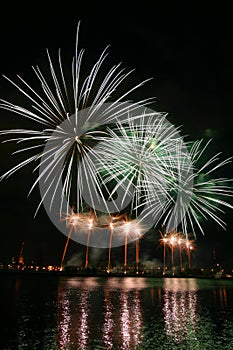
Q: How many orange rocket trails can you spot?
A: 9